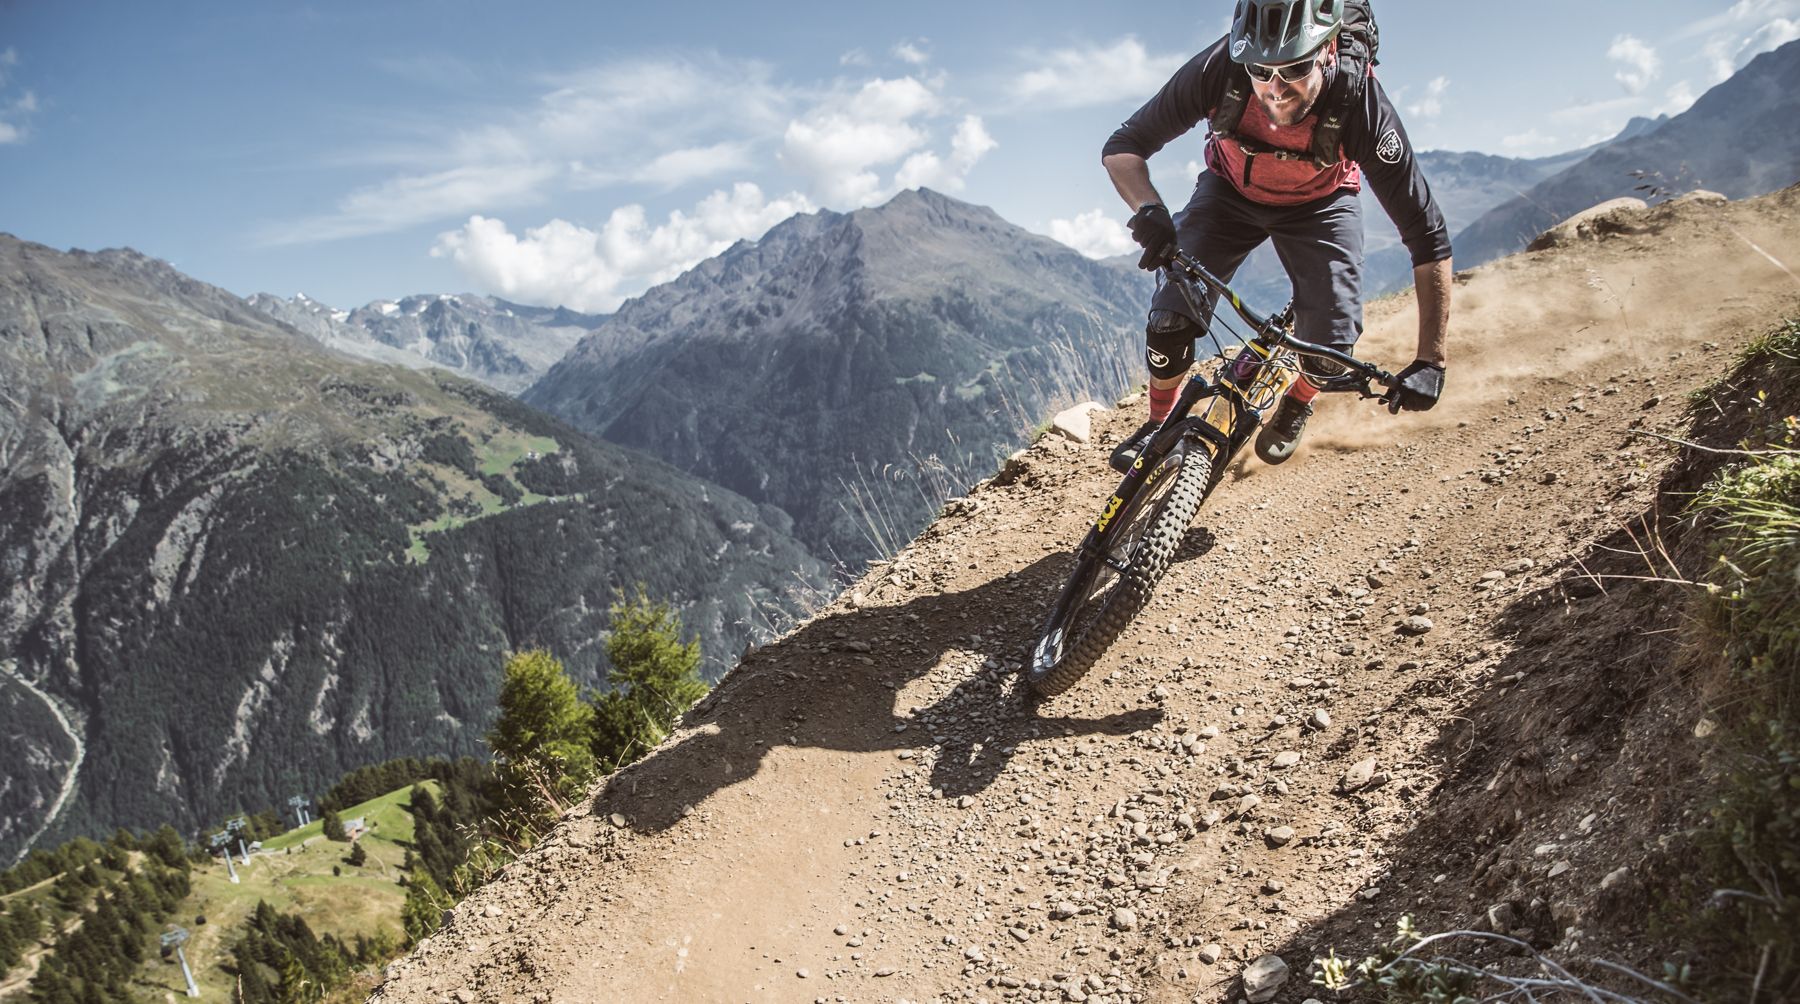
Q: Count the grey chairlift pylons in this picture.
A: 5